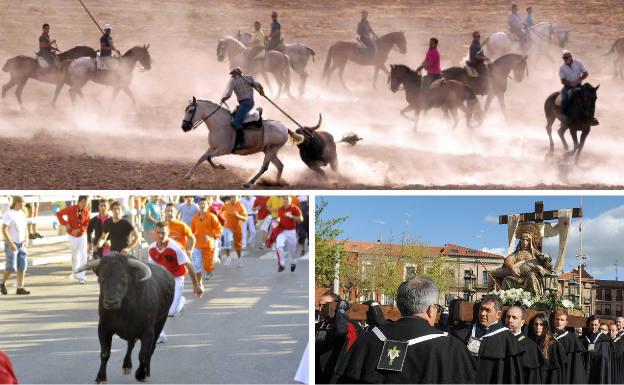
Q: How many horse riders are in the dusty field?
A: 11